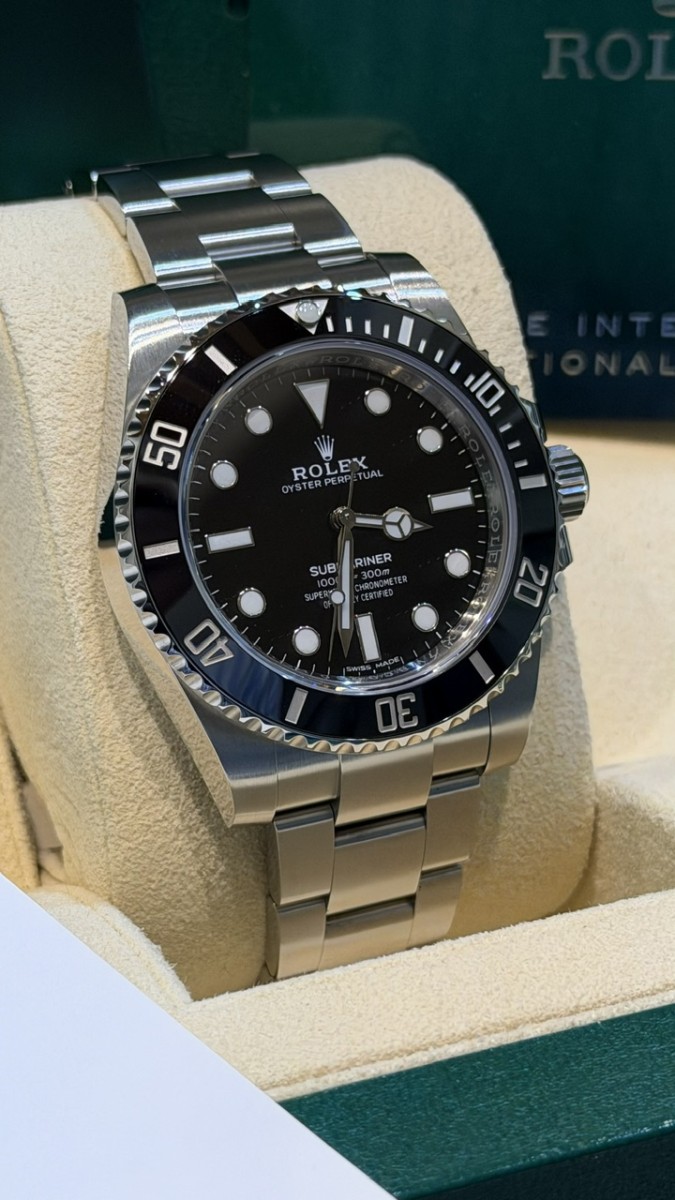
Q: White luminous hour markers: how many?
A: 12